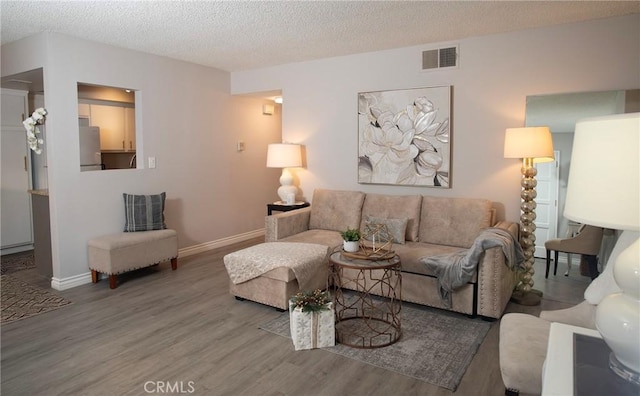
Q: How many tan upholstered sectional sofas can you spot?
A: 1